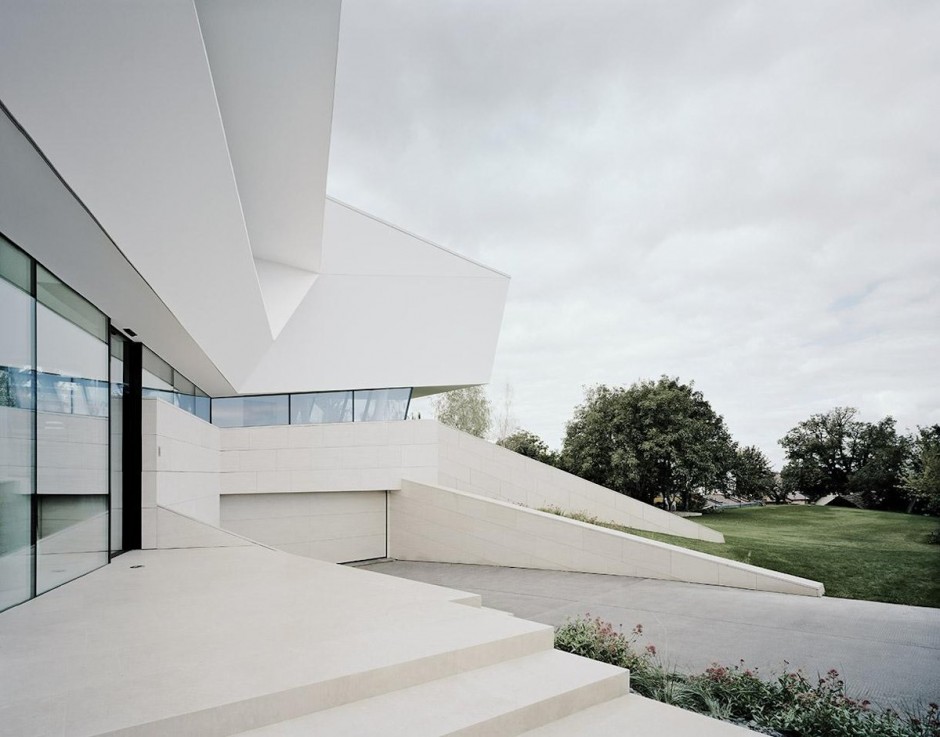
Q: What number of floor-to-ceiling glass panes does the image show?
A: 3